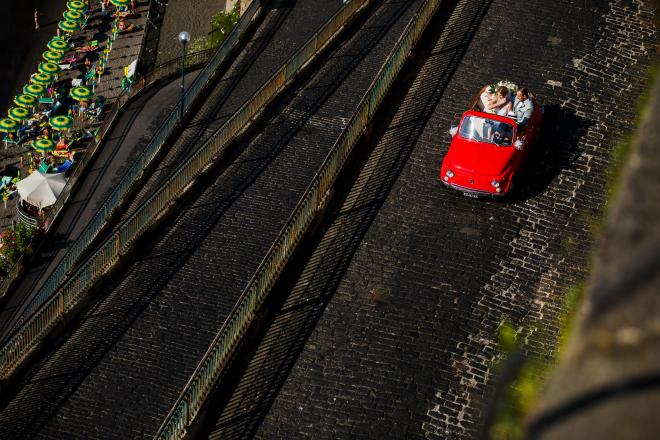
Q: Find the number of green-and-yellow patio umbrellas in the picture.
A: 15